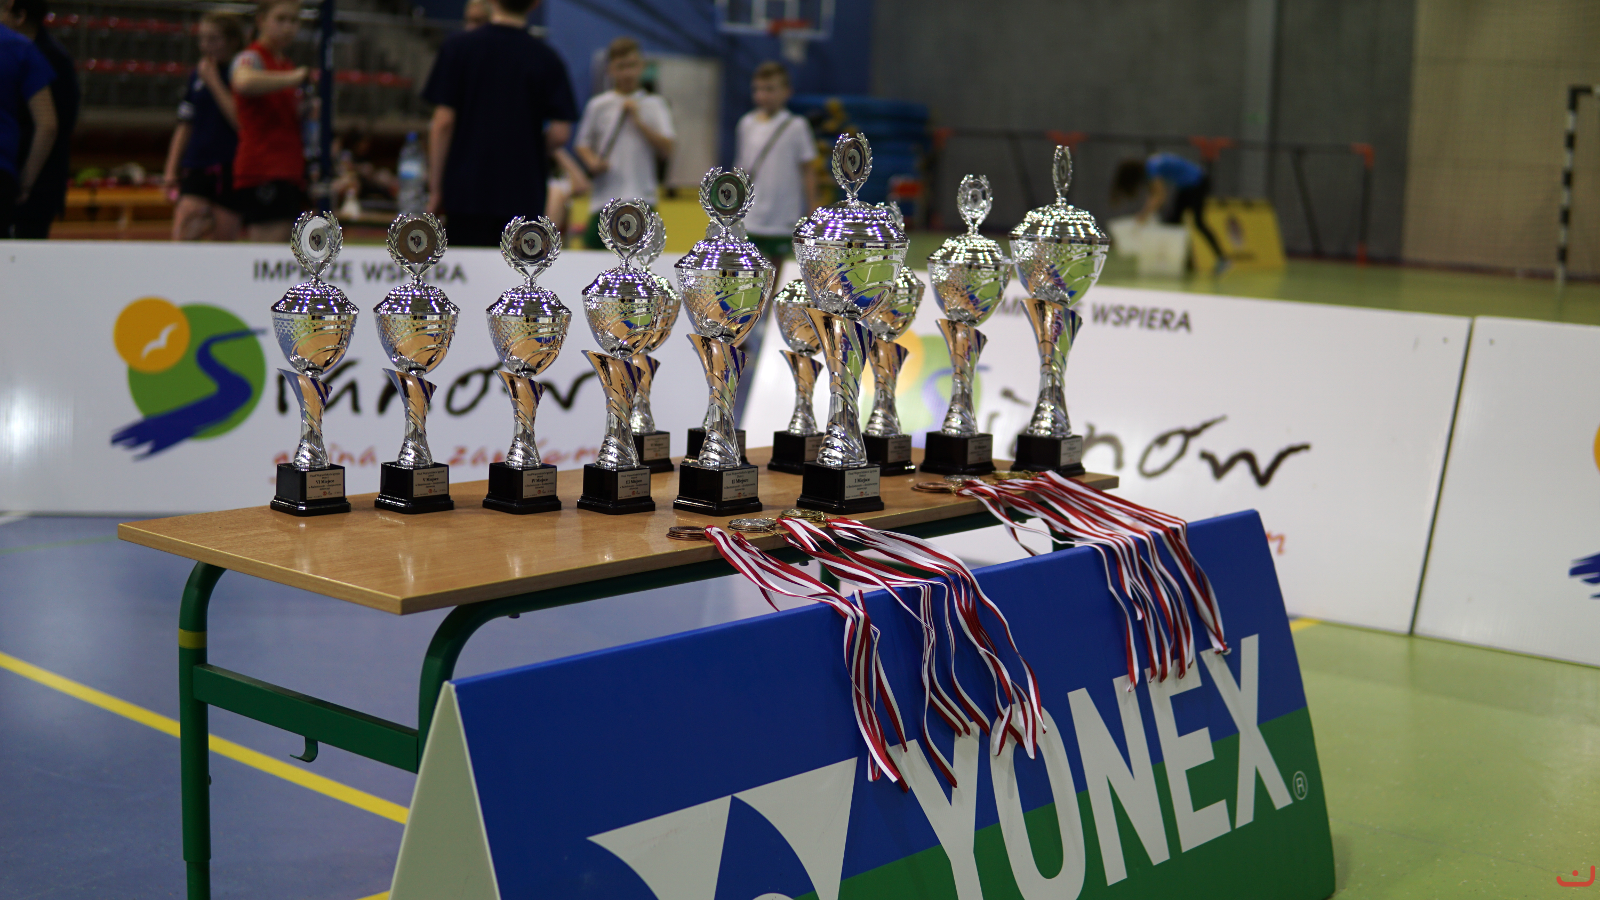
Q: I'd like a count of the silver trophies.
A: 12